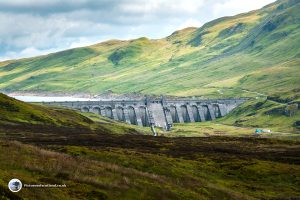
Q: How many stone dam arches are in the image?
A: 11